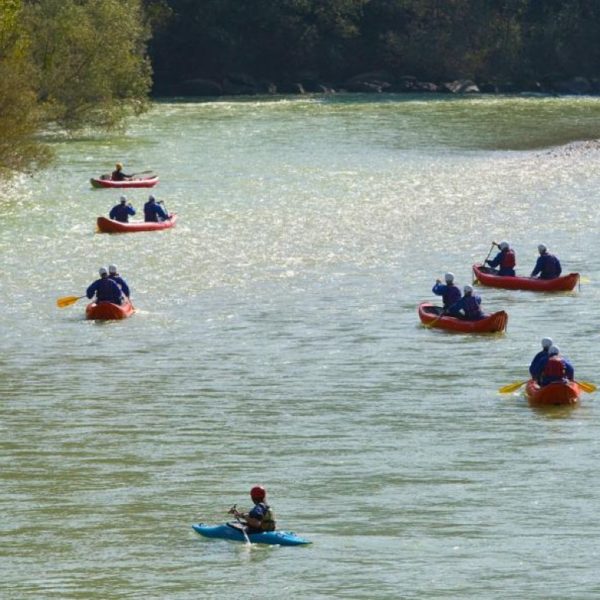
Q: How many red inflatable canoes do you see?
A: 6